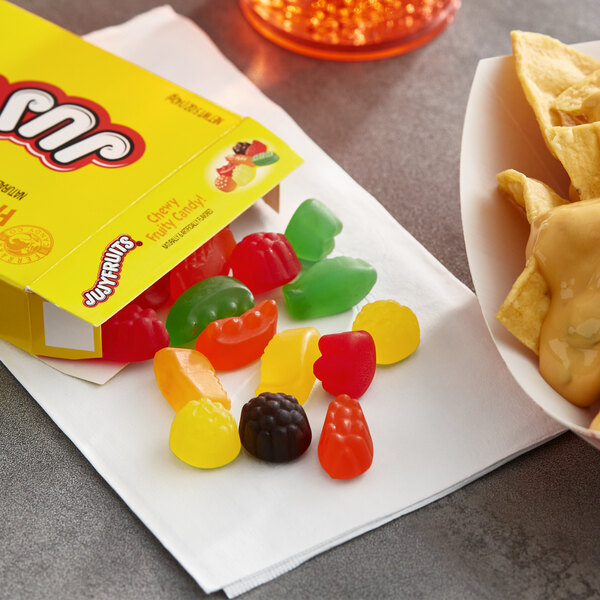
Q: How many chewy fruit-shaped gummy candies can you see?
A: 15